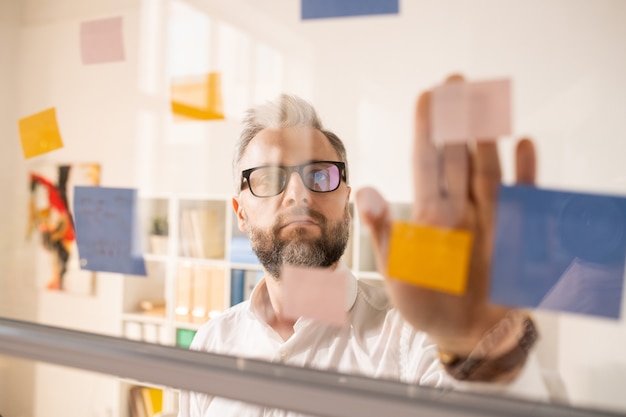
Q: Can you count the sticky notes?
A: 9